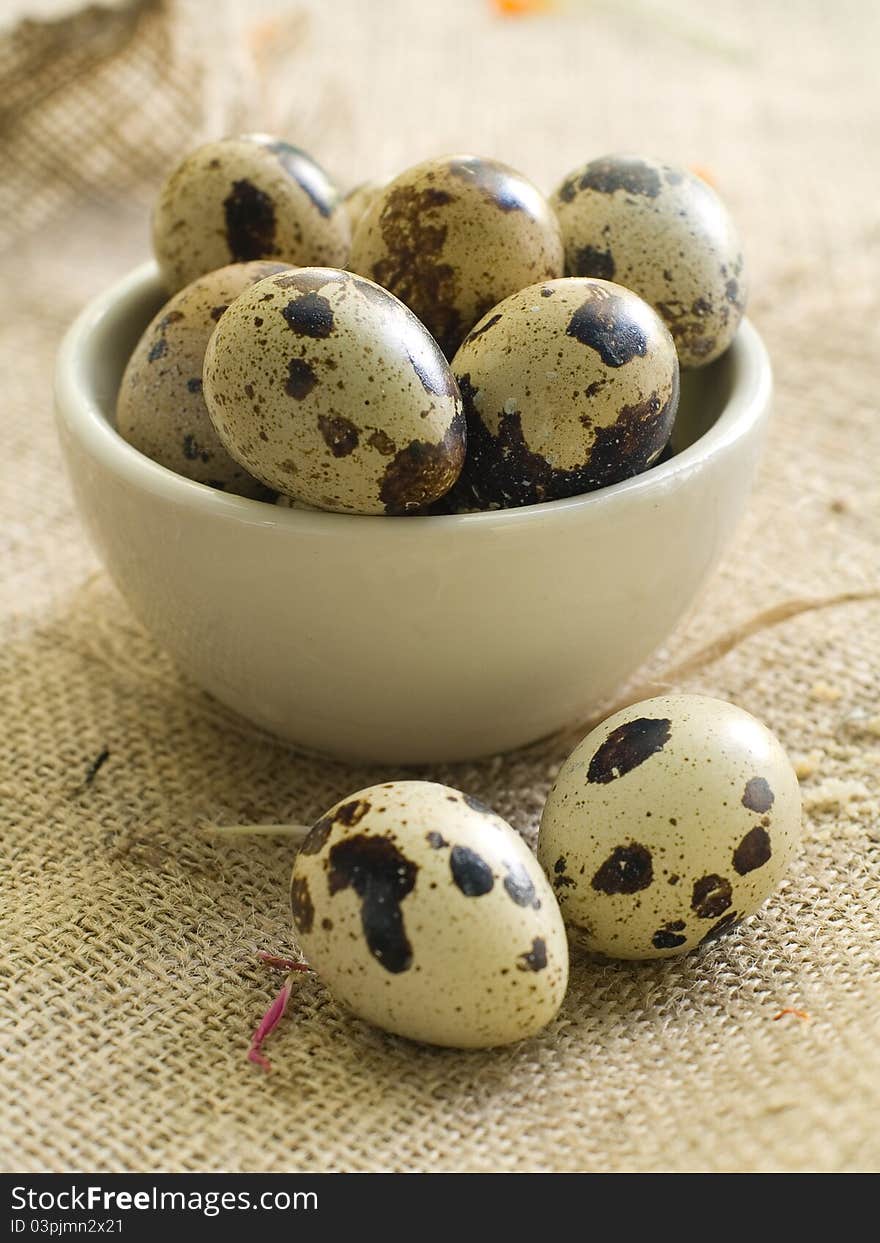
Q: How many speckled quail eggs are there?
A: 9